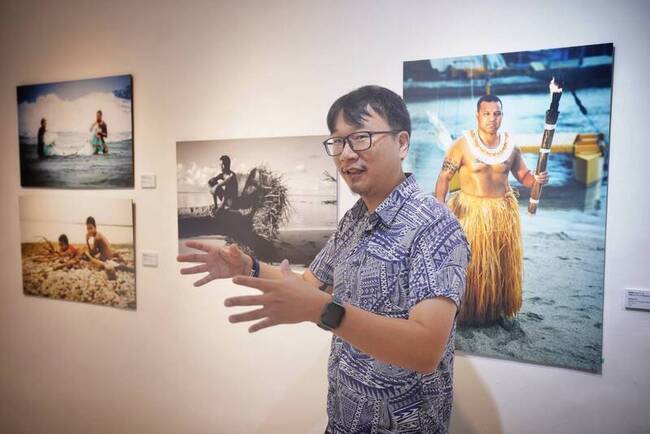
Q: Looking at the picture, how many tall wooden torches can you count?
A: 1